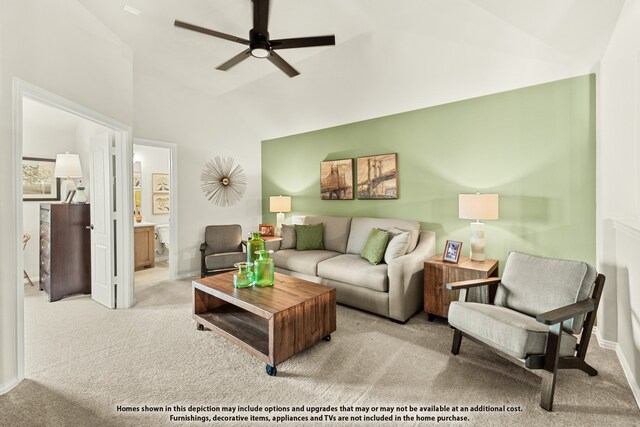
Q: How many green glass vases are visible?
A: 3